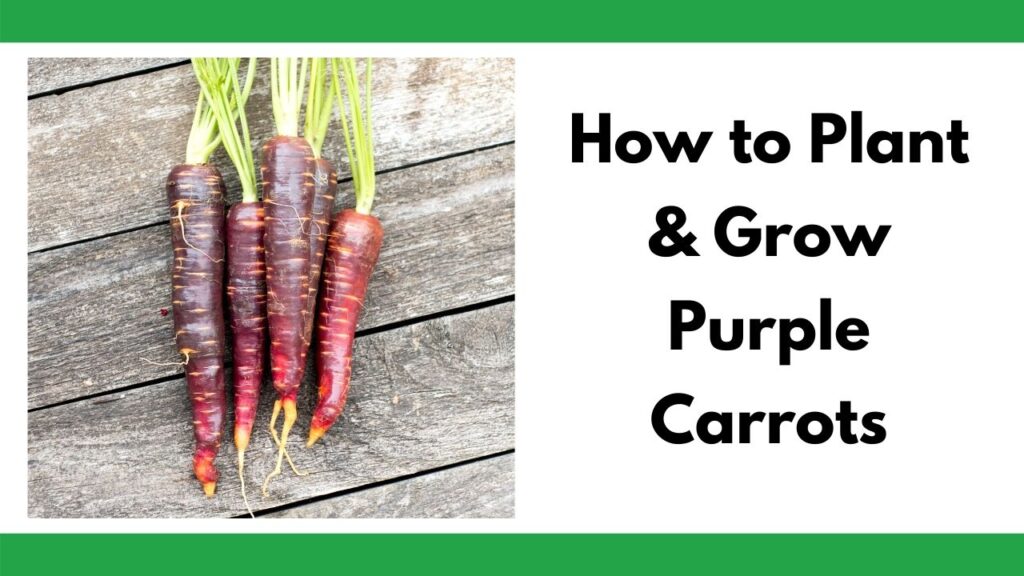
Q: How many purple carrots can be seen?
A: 5